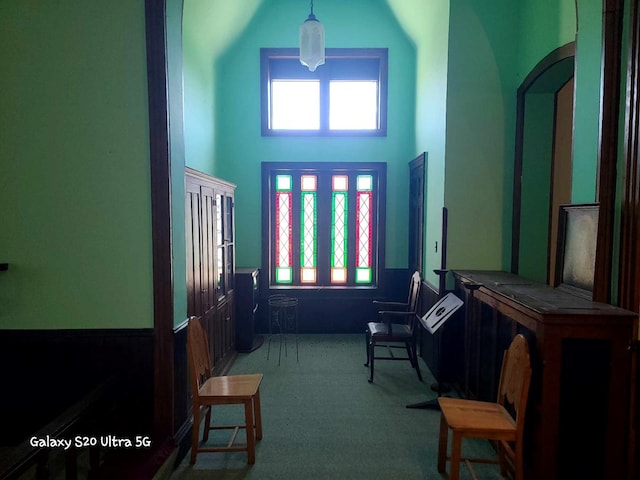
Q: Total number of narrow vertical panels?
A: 4